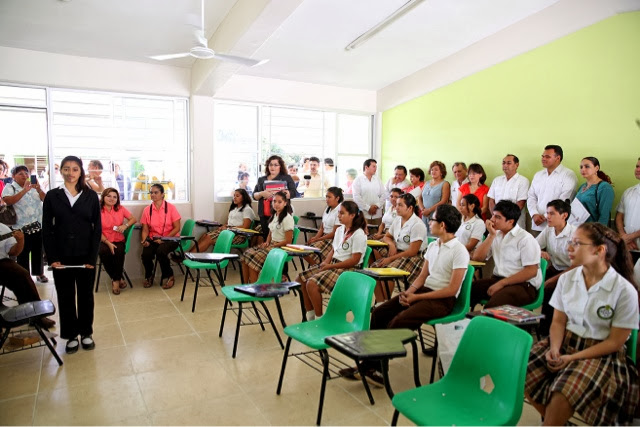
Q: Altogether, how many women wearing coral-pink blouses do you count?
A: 2